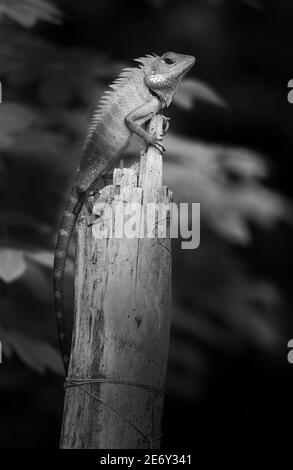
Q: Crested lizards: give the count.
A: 1